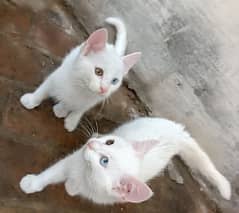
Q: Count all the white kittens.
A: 2